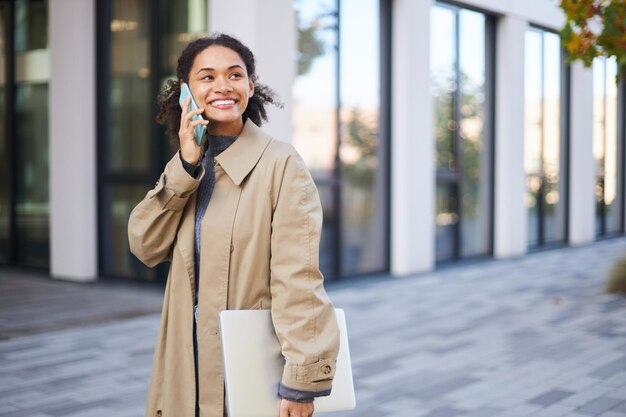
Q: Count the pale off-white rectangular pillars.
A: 5